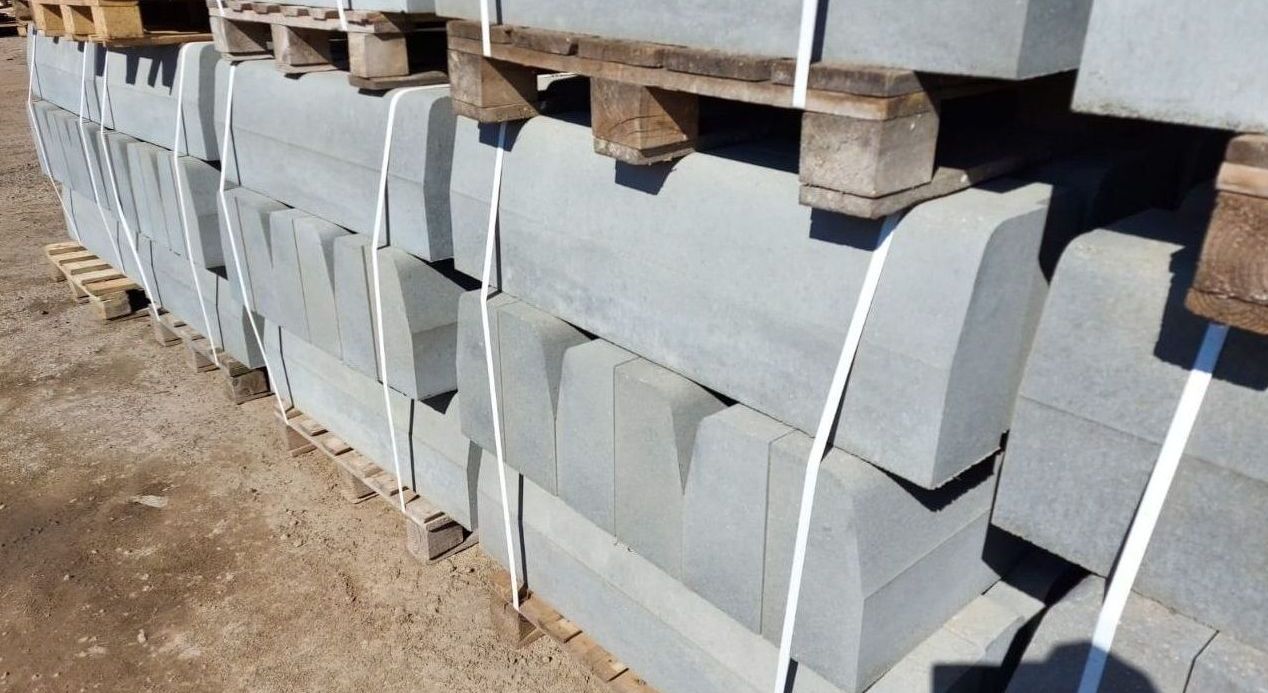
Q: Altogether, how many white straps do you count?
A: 13